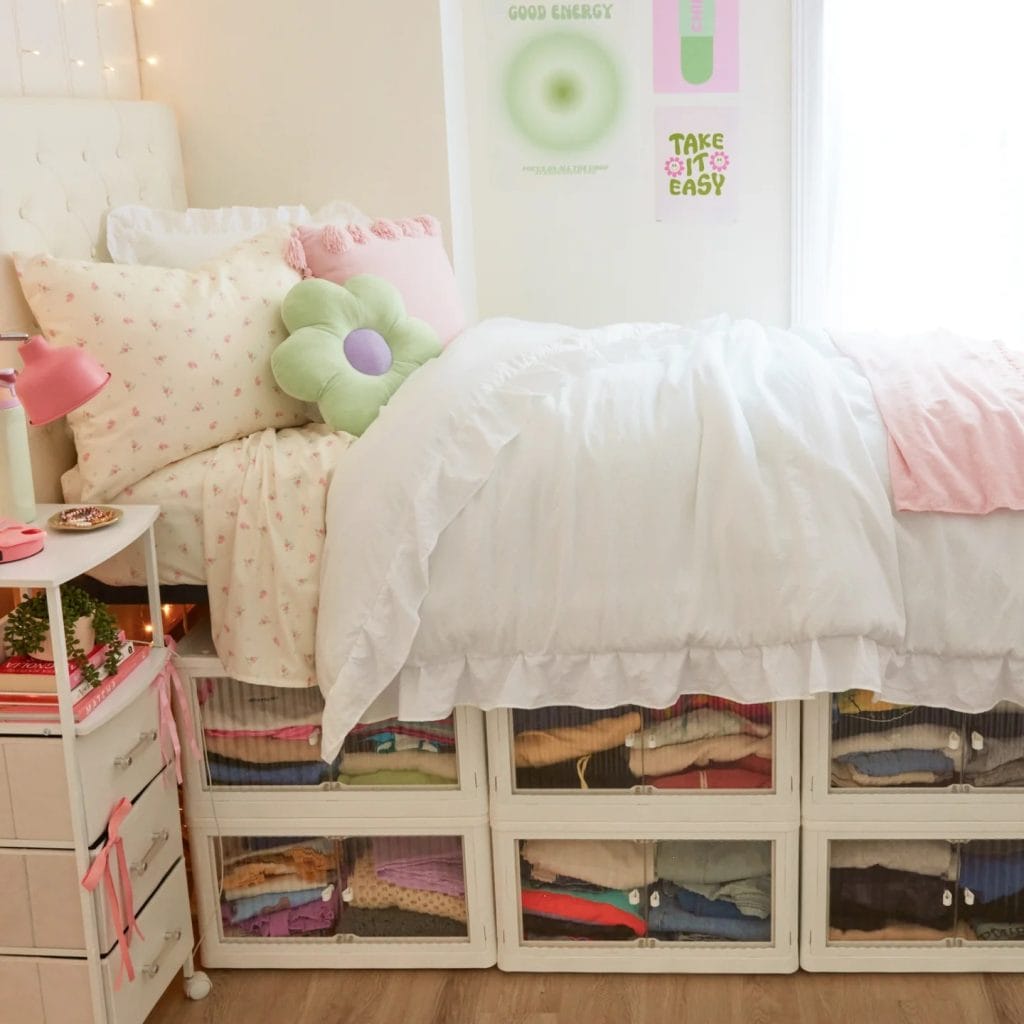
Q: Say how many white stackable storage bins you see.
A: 6